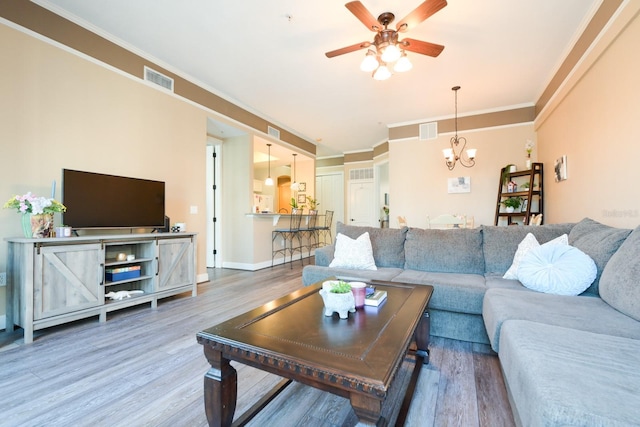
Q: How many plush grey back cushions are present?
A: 5